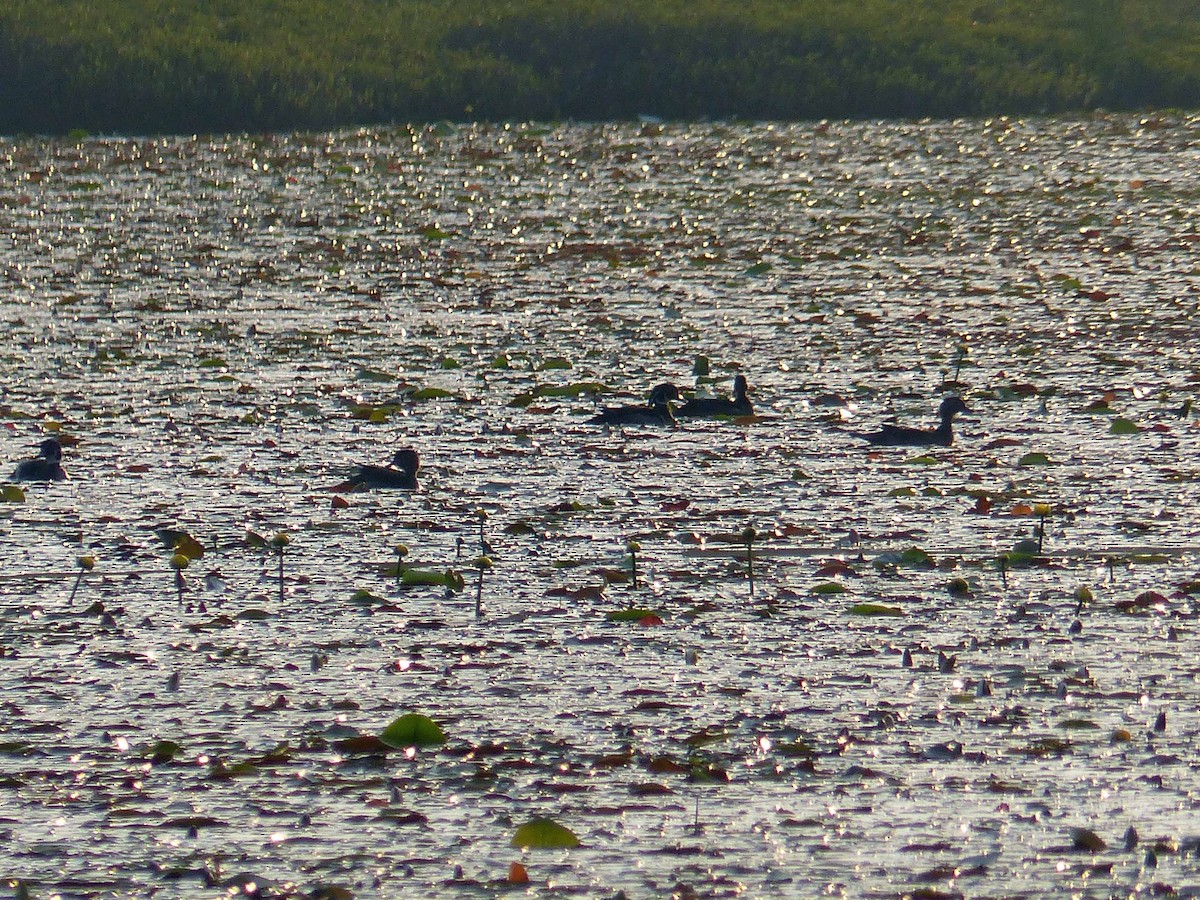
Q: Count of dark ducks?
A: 5